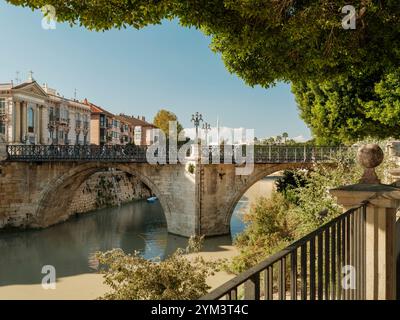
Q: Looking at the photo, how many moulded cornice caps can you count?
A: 1